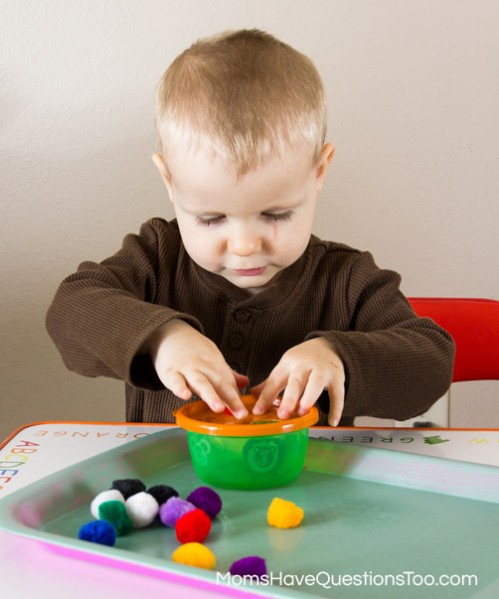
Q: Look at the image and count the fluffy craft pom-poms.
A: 12